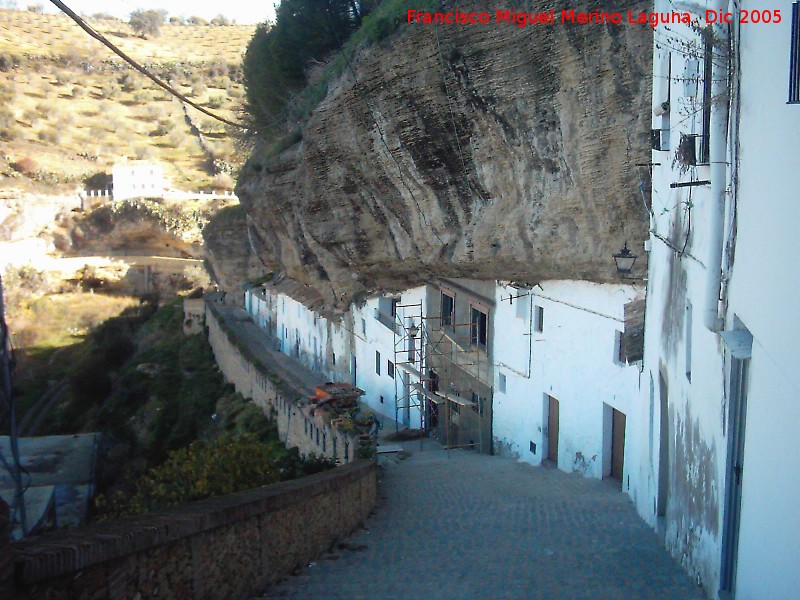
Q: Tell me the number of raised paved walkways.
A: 1